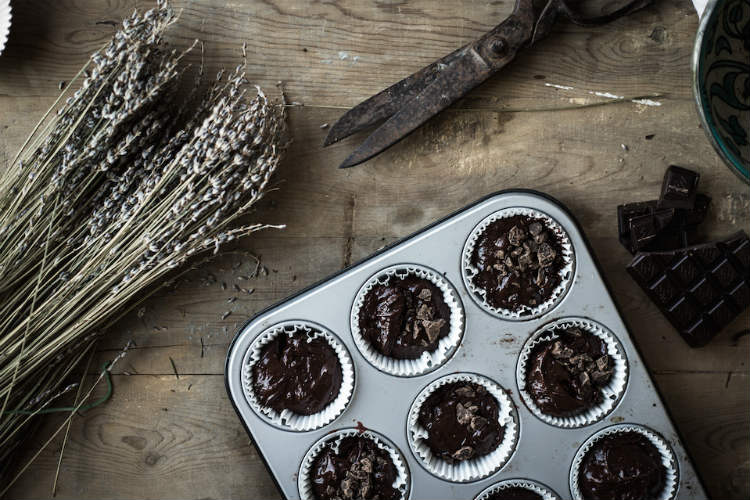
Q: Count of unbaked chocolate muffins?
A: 8